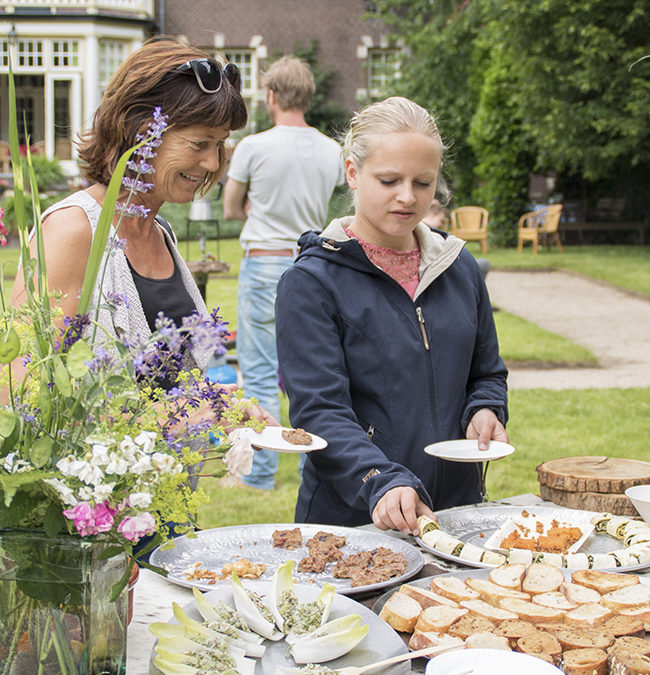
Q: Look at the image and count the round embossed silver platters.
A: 2